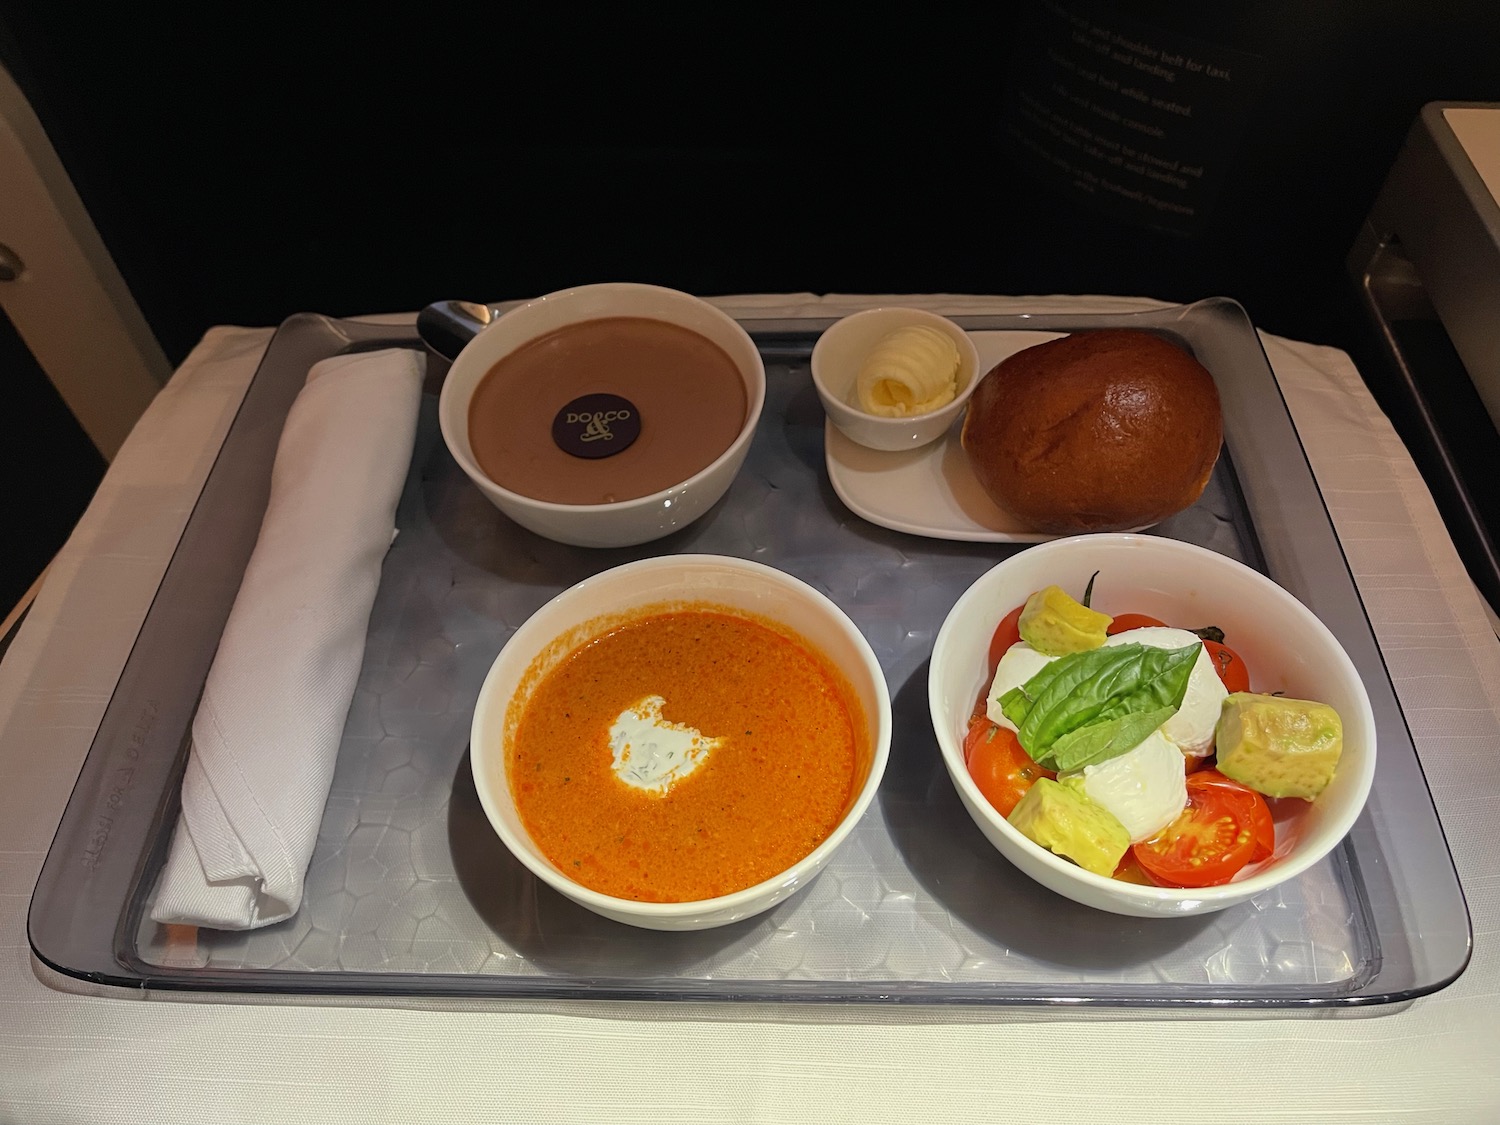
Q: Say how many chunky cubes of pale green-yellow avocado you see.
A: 3